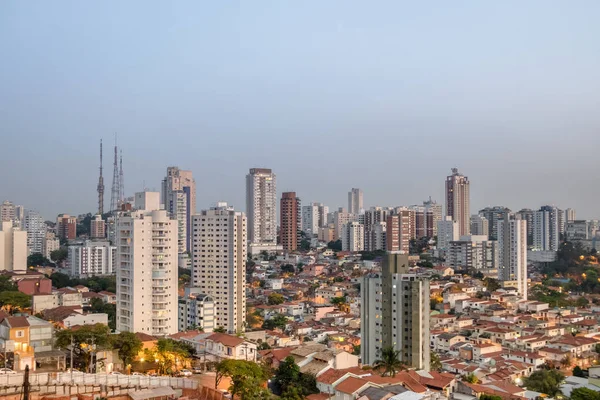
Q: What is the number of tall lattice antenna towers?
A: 3